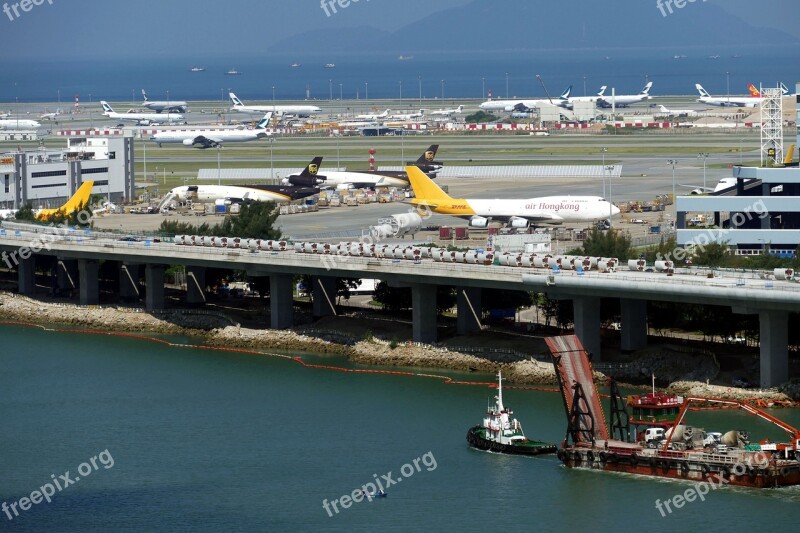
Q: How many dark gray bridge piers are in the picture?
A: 13